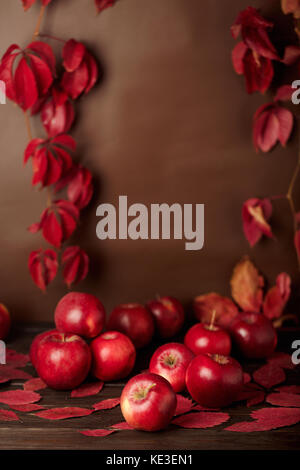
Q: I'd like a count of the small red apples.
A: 12